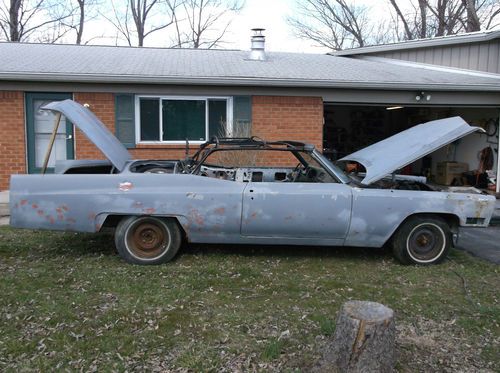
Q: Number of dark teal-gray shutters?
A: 2